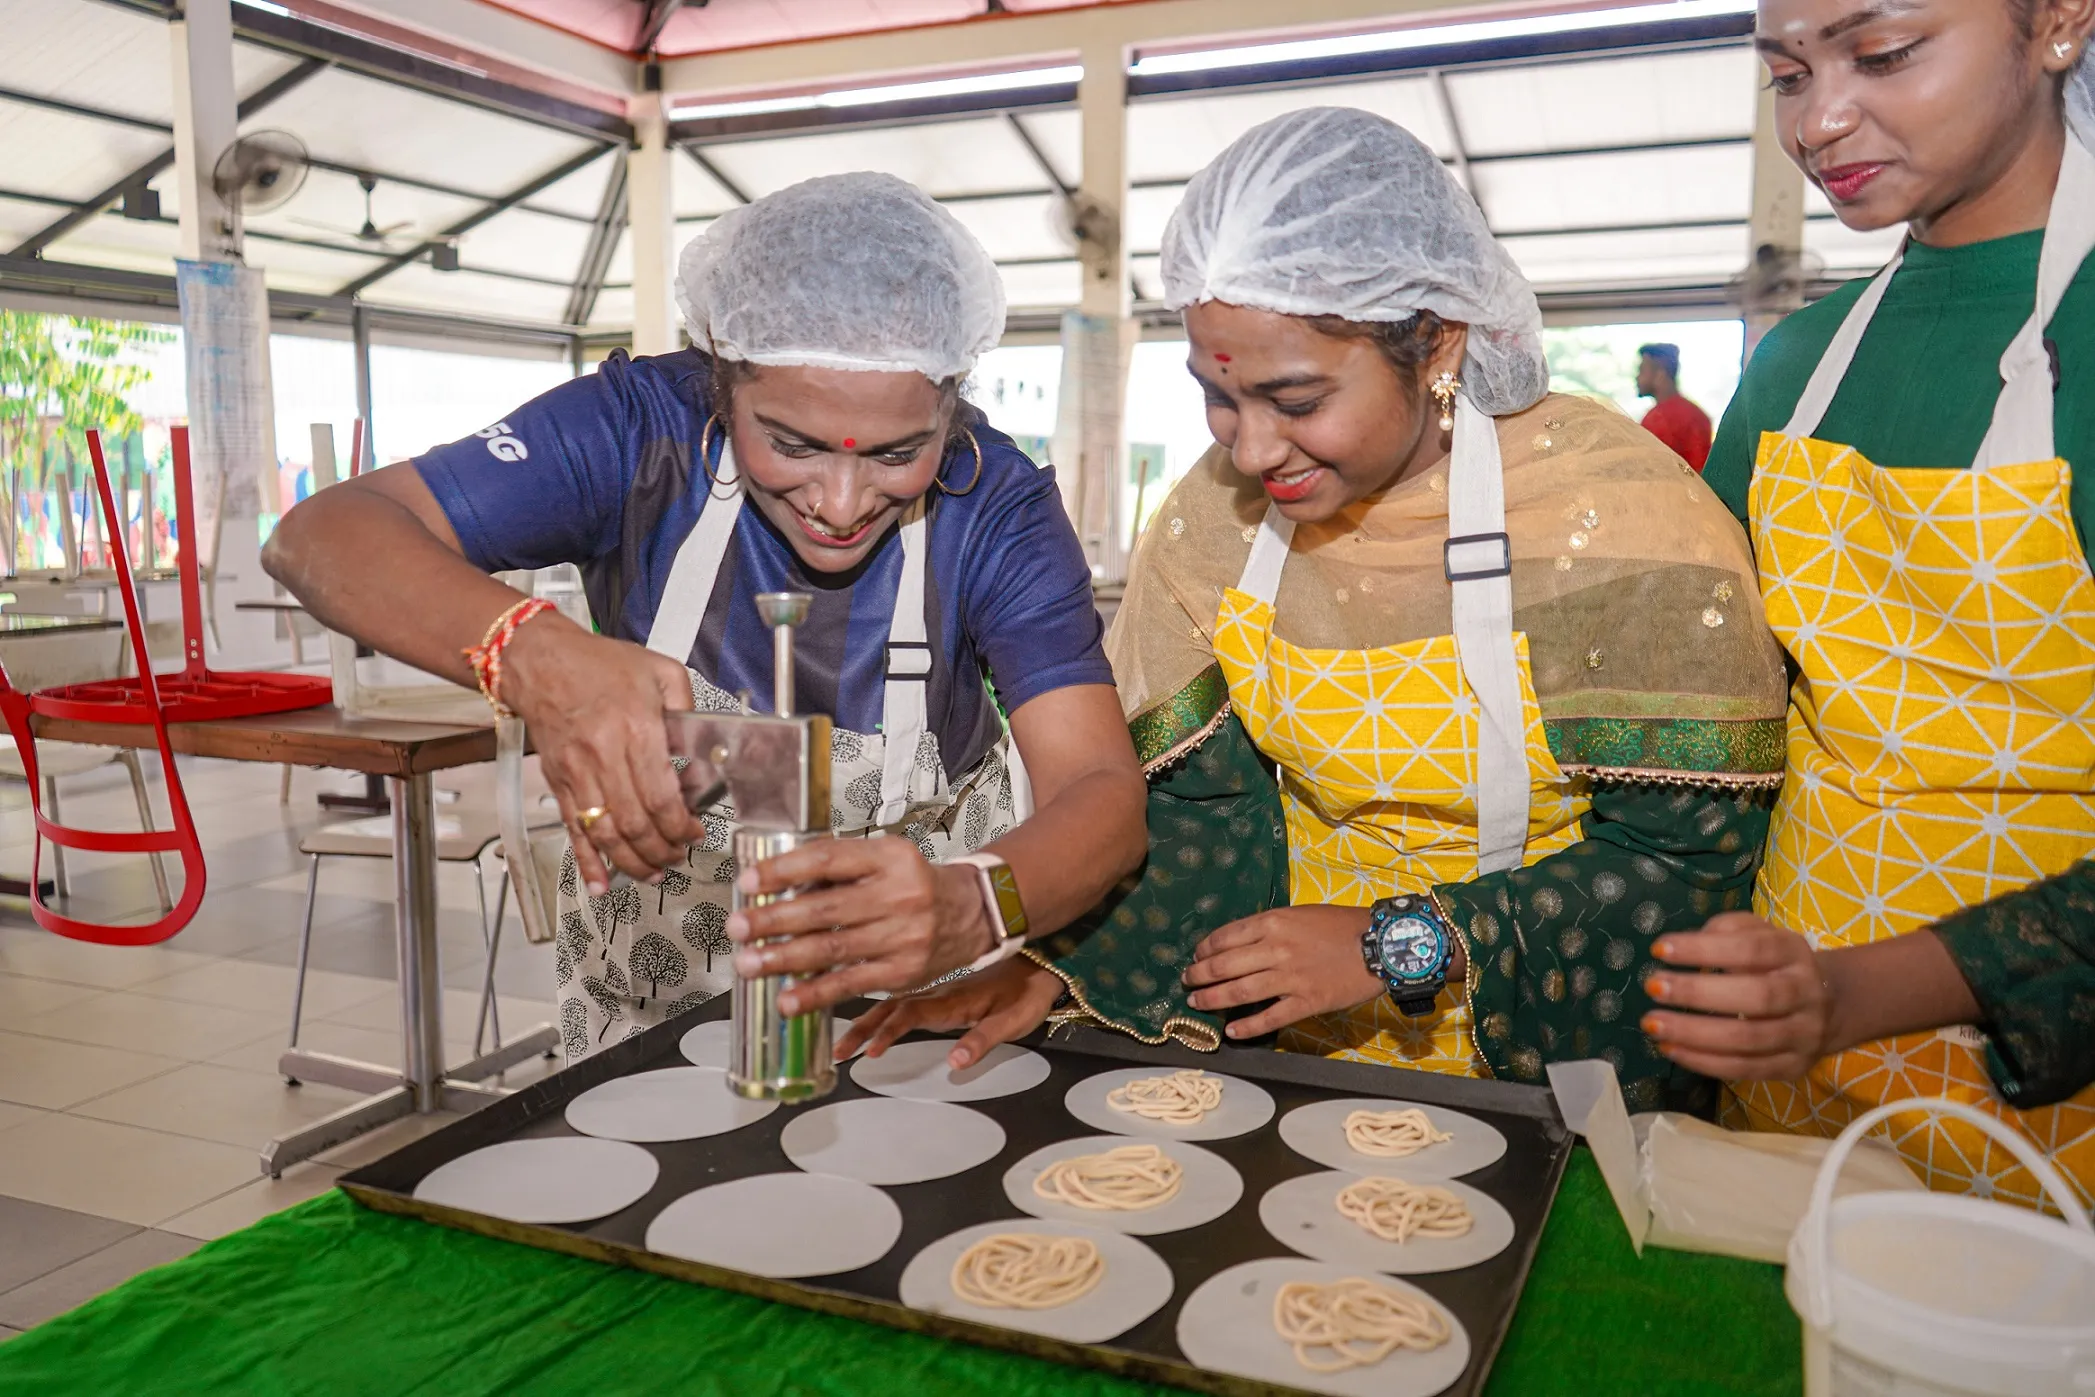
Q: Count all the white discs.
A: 12